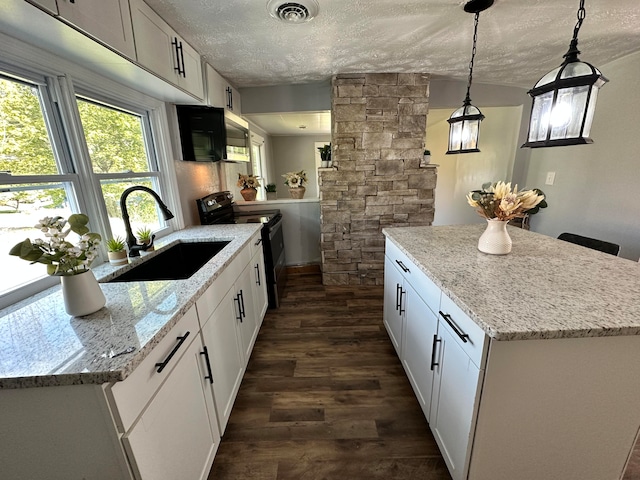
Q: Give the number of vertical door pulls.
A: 11